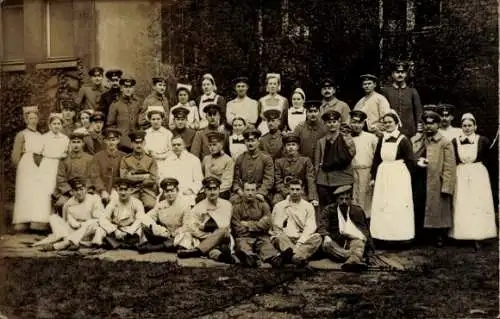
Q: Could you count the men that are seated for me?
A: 14